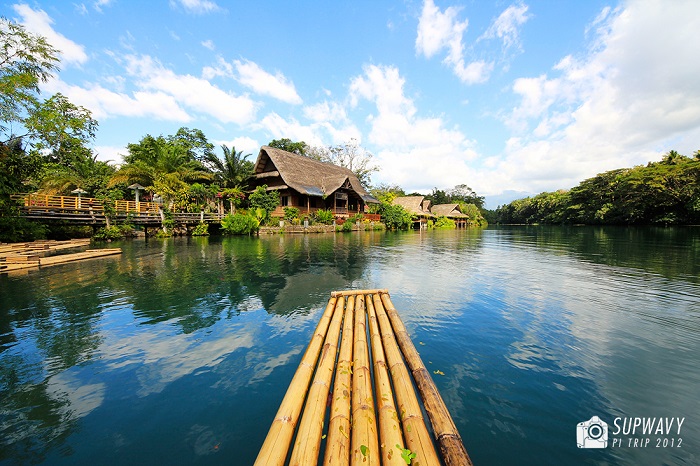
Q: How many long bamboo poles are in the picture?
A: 7